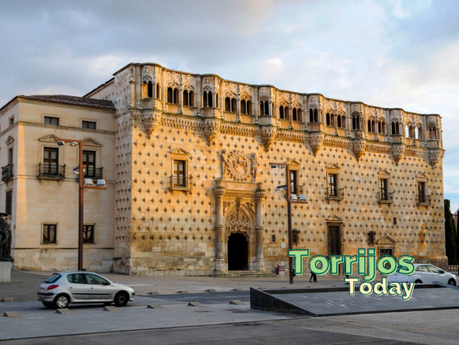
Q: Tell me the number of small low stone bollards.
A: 11